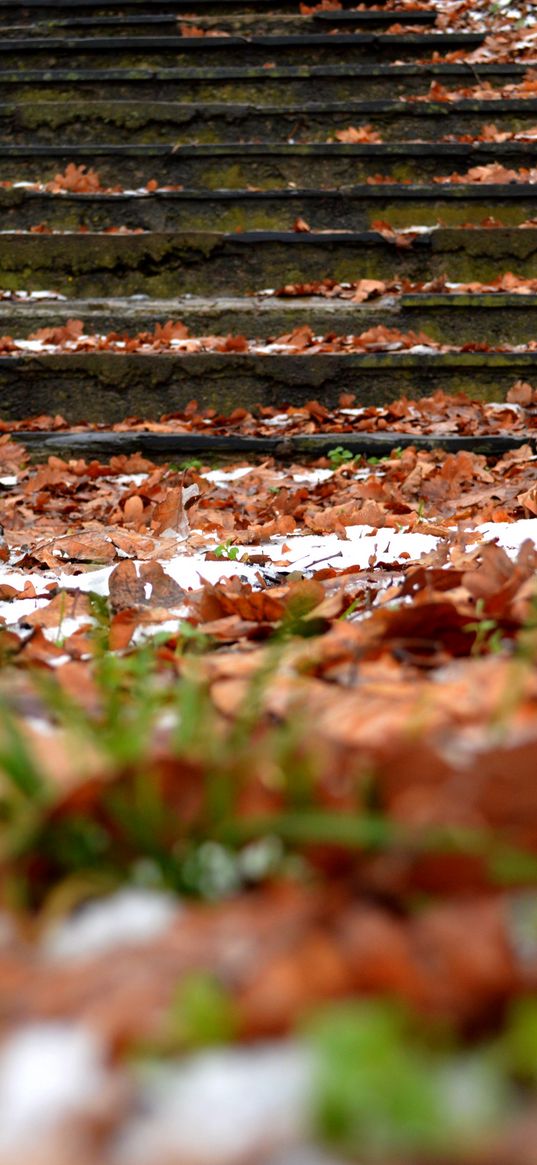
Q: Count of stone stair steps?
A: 11